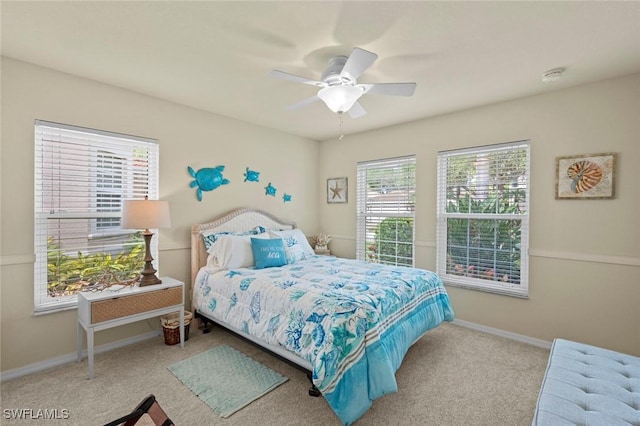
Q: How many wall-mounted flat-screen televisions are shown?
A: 0